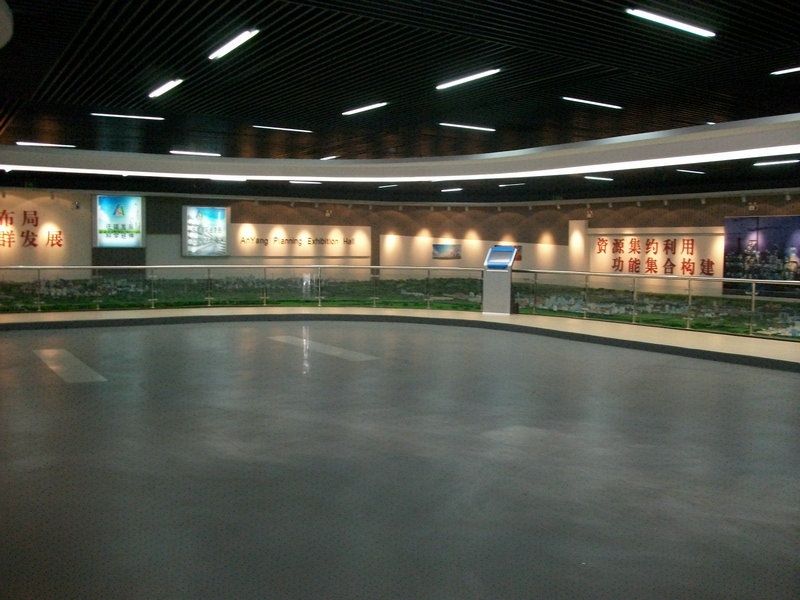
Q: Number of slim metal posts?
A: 13